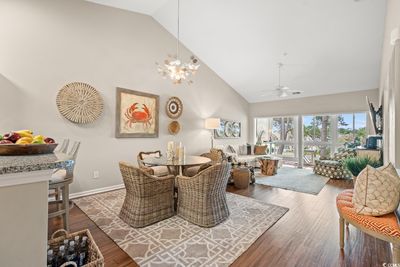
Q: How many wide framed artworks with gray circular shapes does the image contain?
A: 1